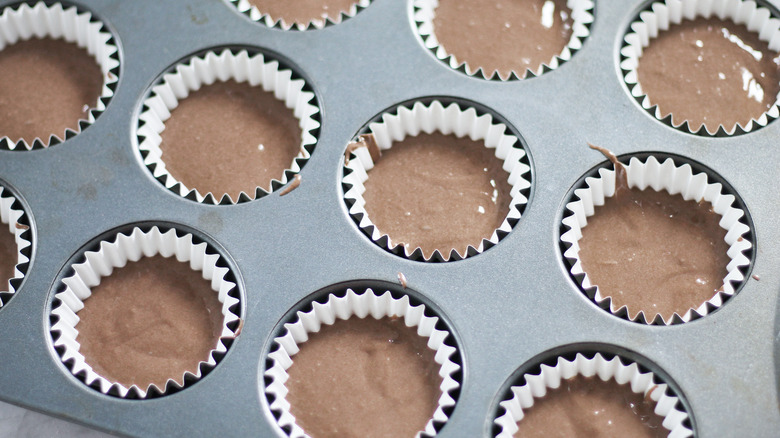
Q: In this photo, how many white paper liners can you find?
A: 11